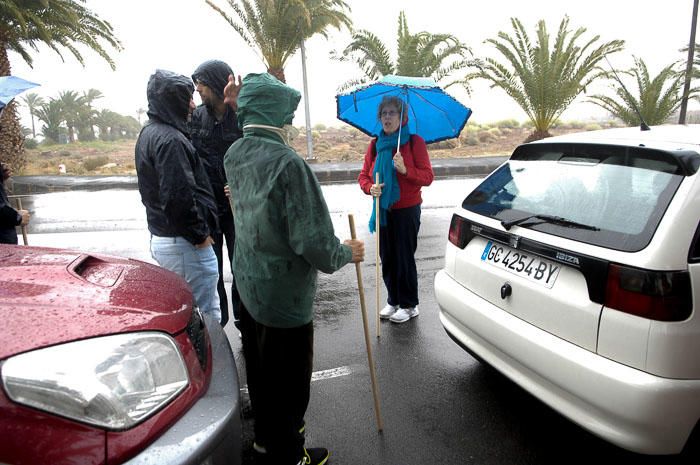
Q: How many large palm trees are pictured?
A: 5